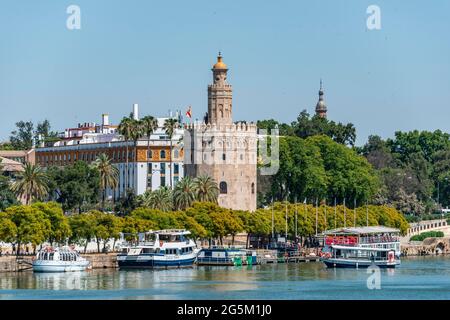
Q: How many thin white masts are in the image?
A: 10